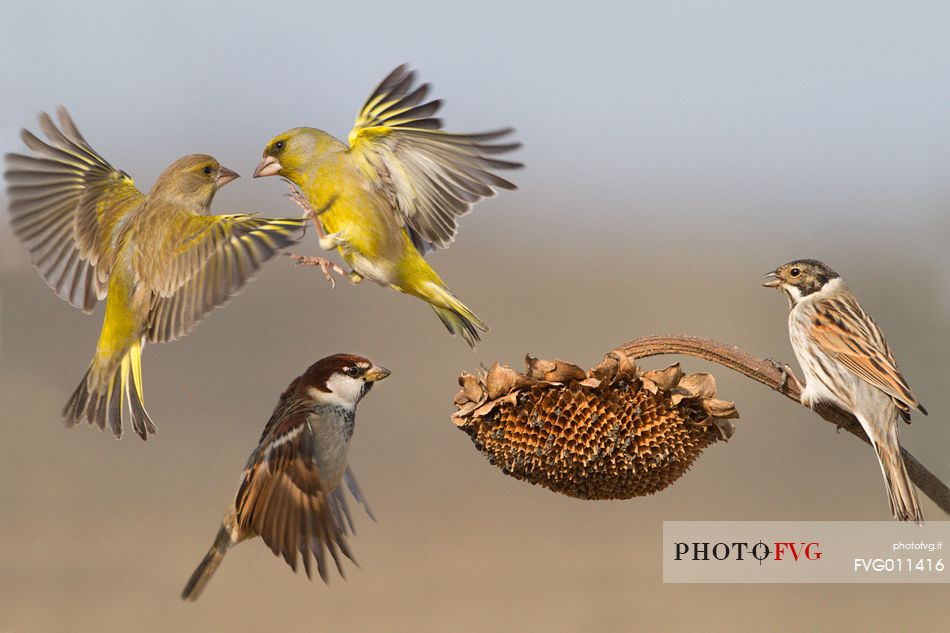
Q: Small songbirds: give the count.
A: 4